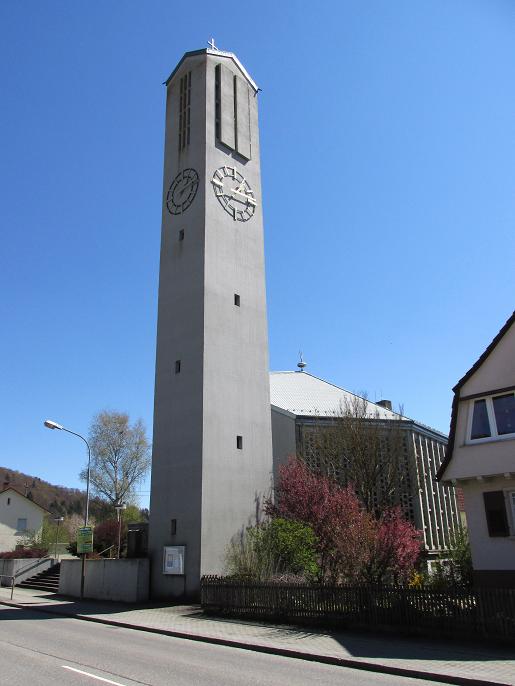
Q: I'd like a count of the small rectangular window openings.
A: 5